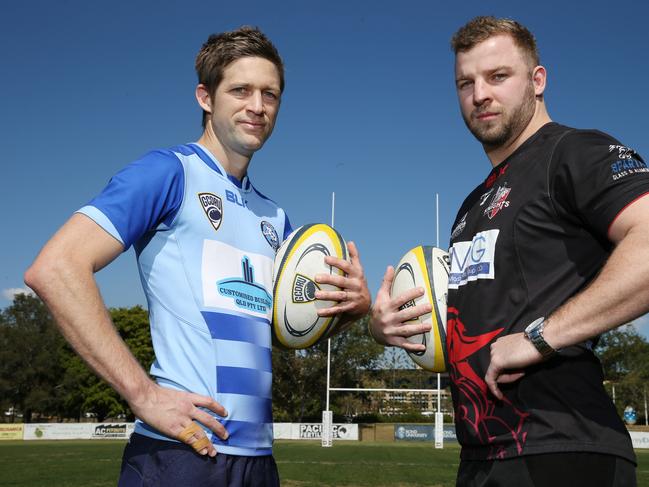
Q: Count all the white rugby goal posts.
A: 2